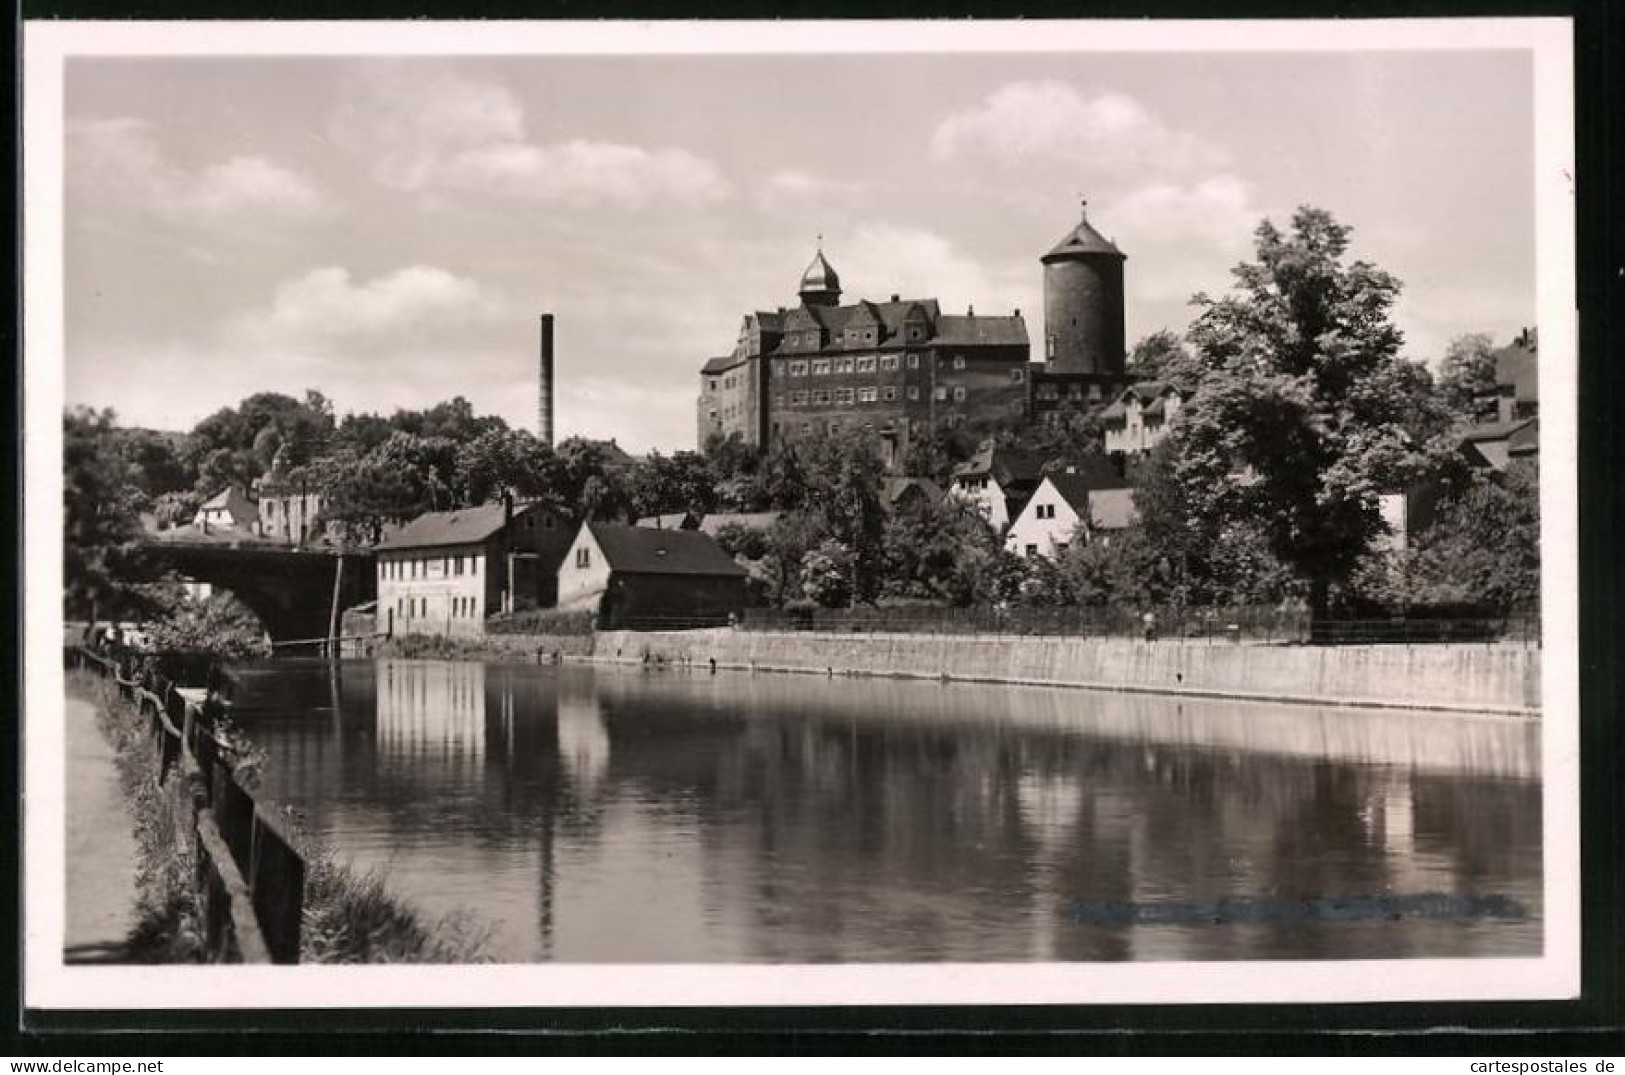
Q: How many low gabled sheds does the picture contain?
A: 1